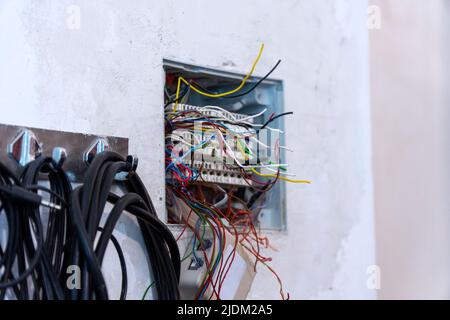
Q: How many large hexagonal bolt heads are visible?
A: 2